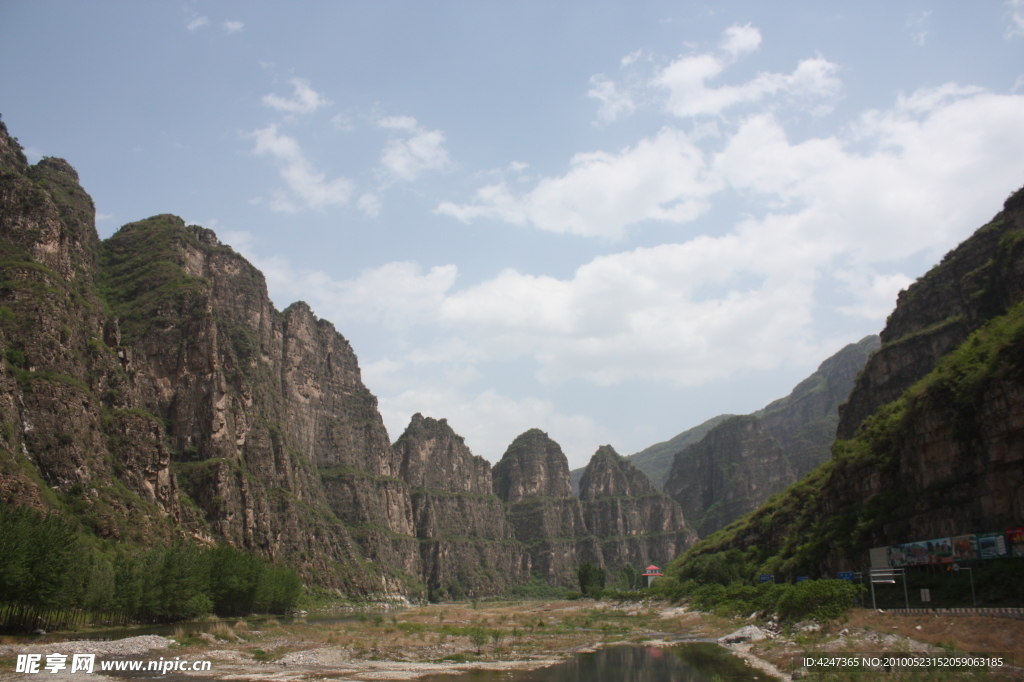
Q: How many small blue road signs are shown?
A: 3